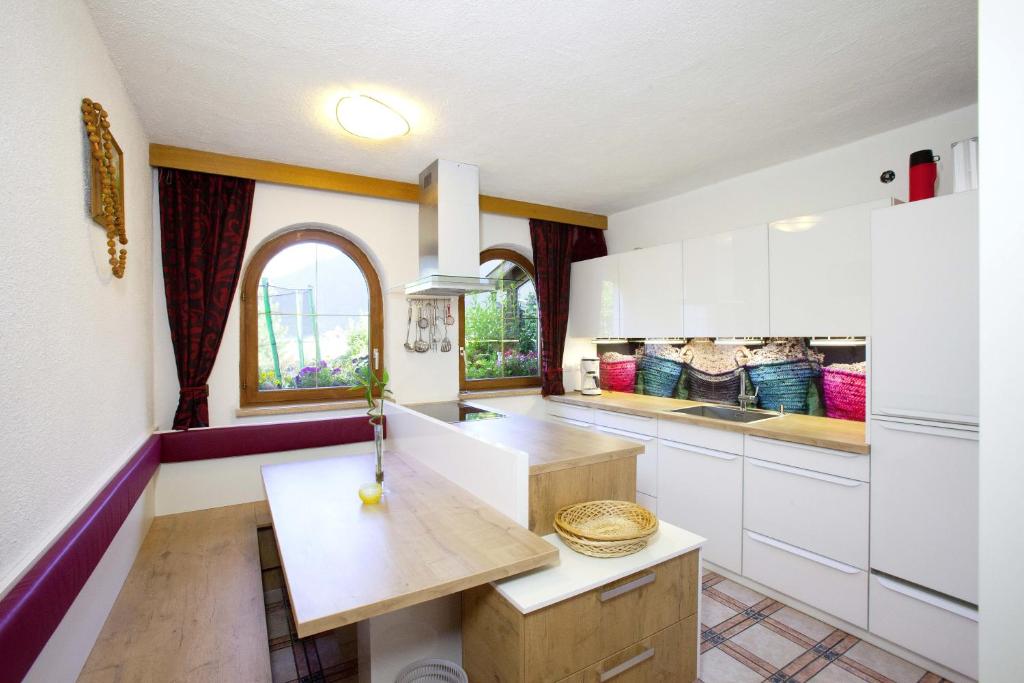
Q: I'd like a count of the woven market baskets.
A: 5